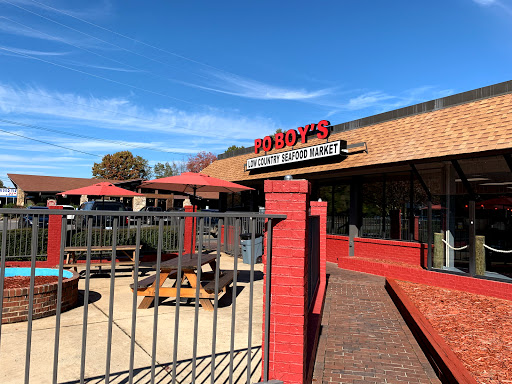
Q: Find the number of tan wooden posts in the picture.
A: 2